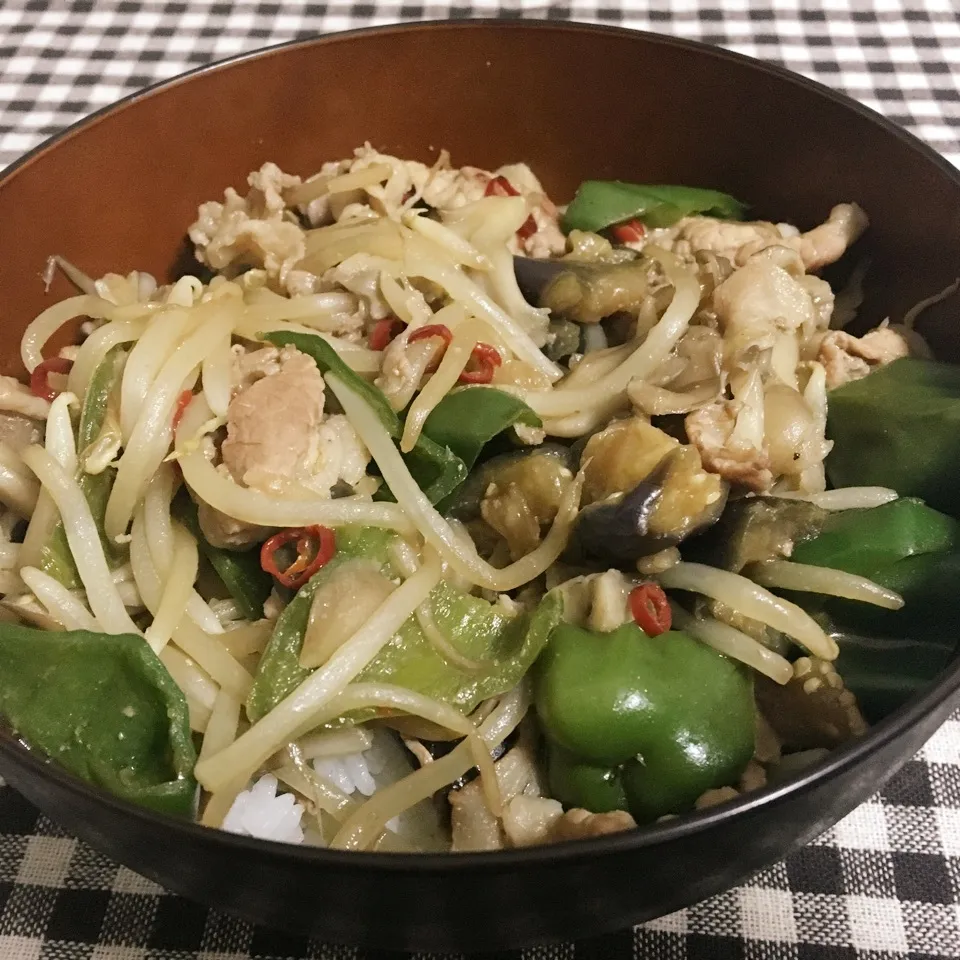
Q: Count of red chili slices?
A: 10